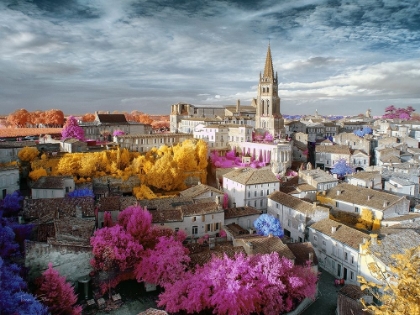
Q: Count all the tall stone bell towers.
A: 1